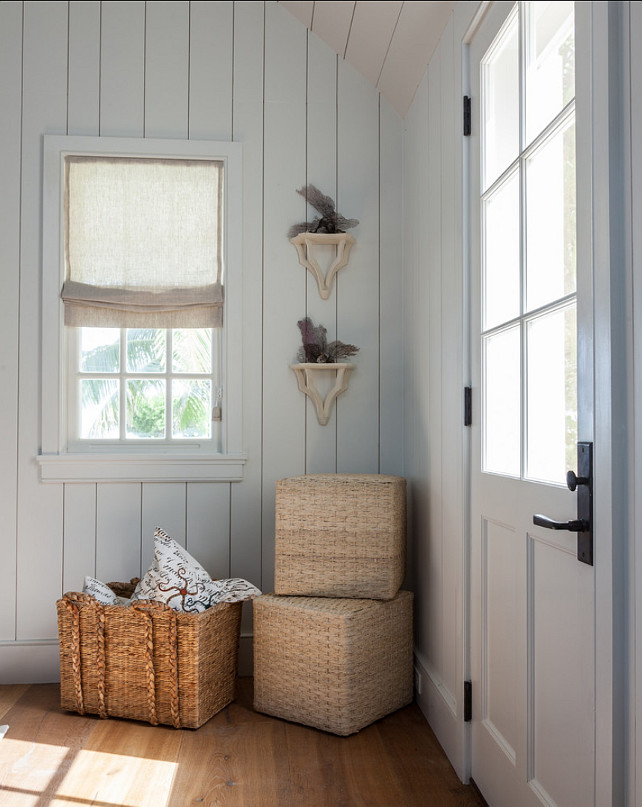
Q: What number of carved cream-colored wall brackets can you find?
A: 2